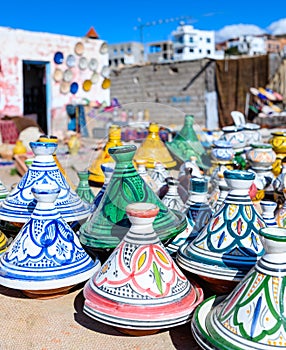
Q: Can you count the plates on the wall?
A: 14